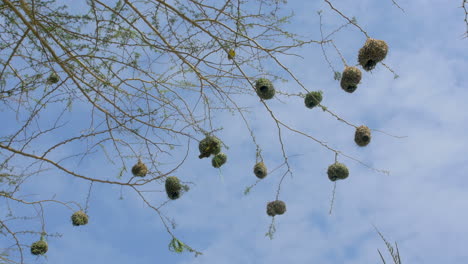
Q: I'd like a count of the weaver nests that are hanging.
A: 15